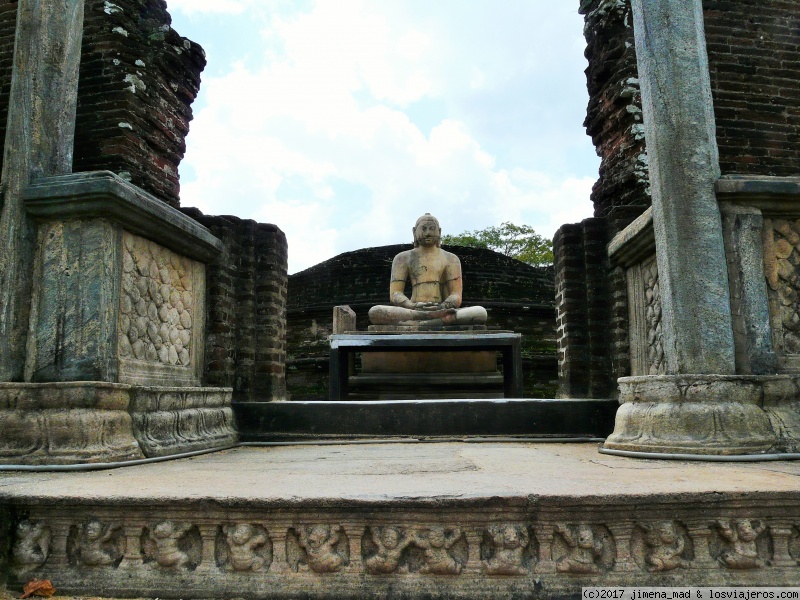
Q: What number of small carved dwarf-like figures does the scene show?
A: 11